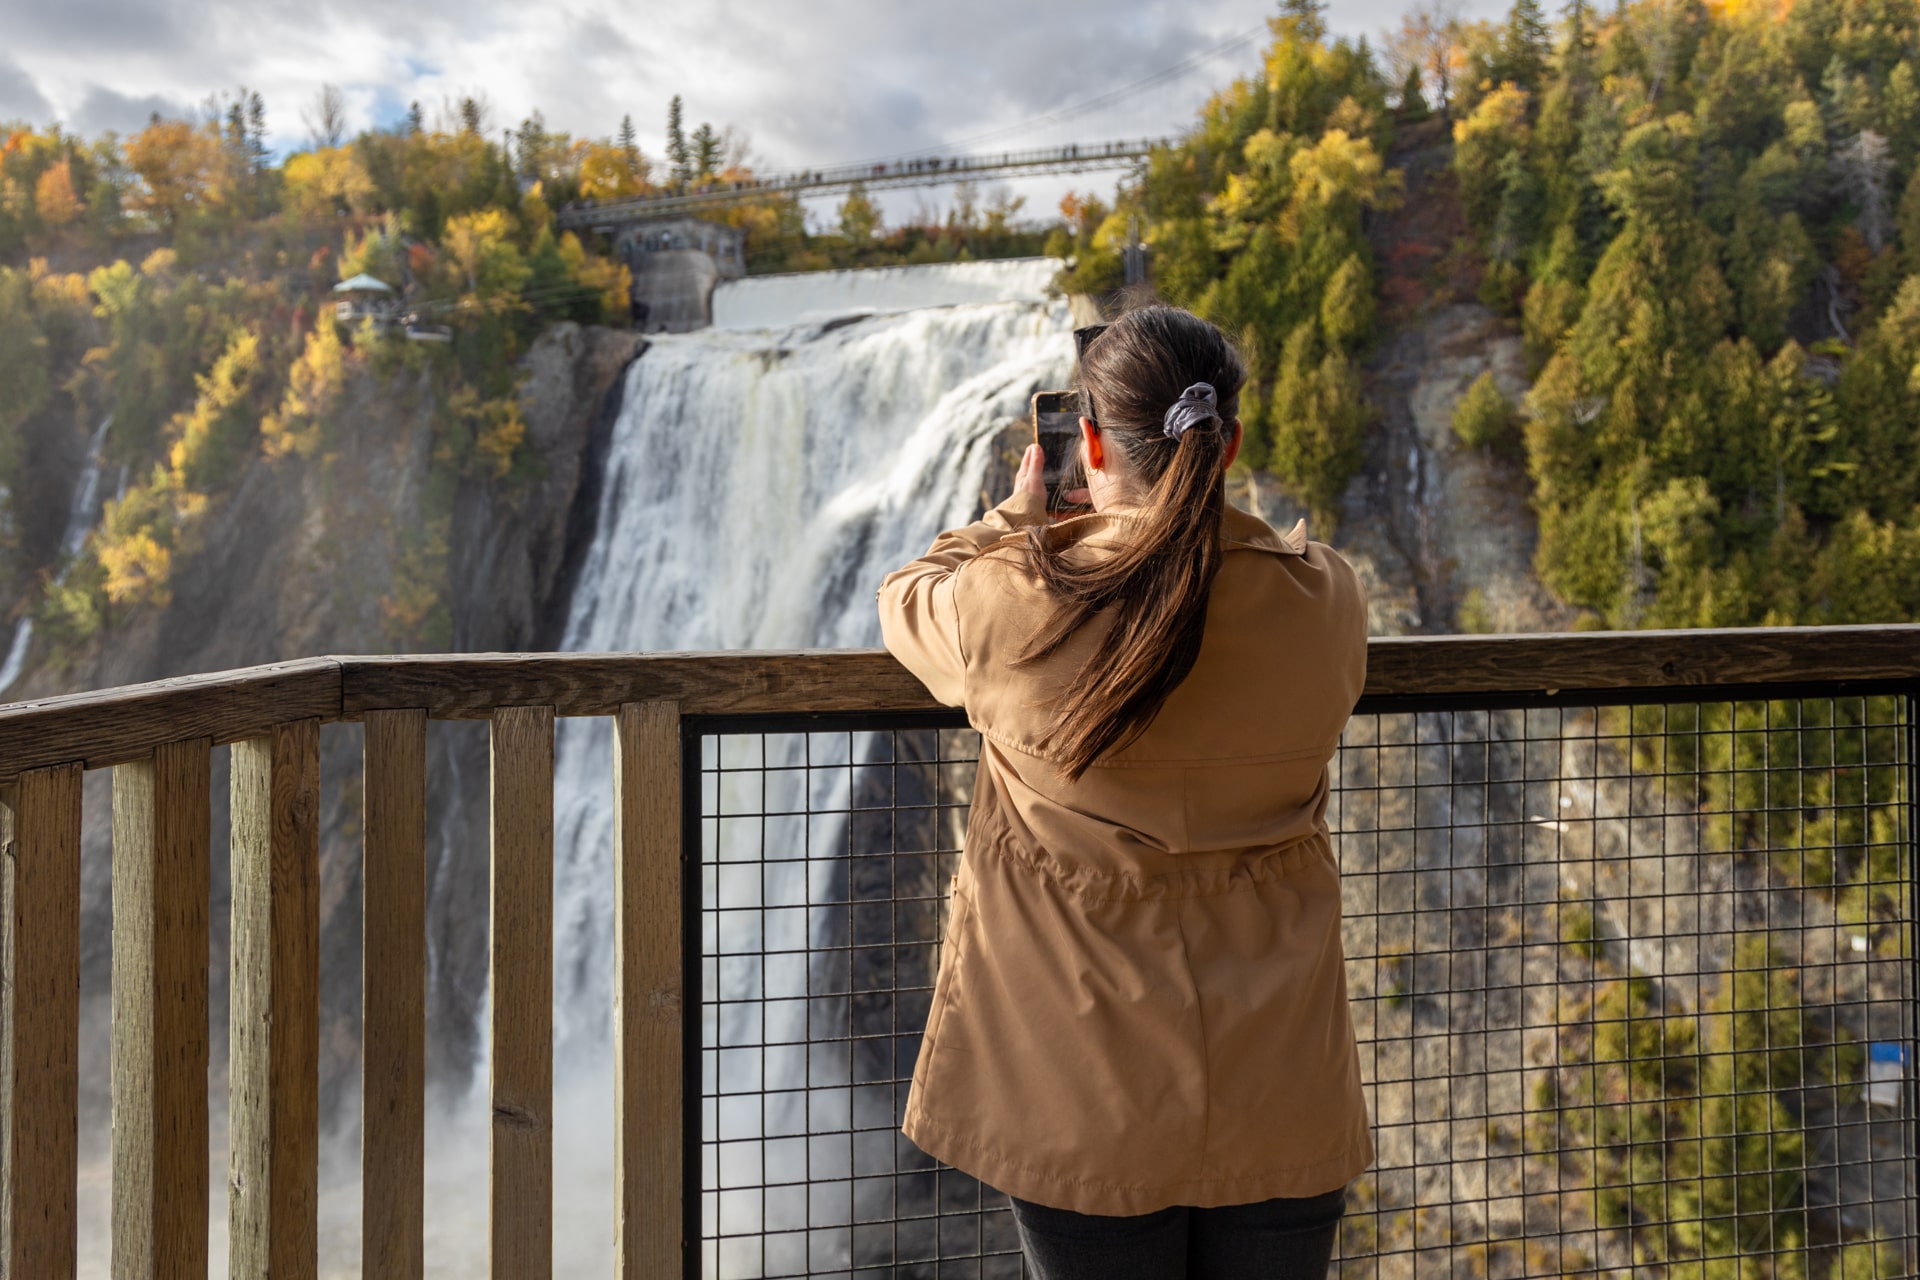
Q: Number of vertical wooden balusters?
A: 6